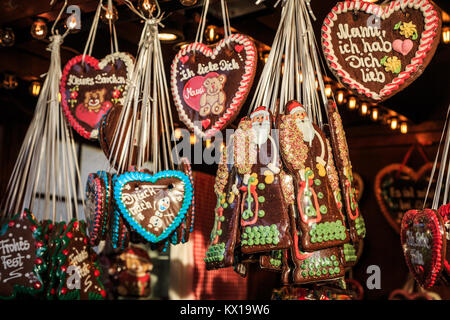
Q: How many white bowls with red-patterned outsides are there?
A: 0